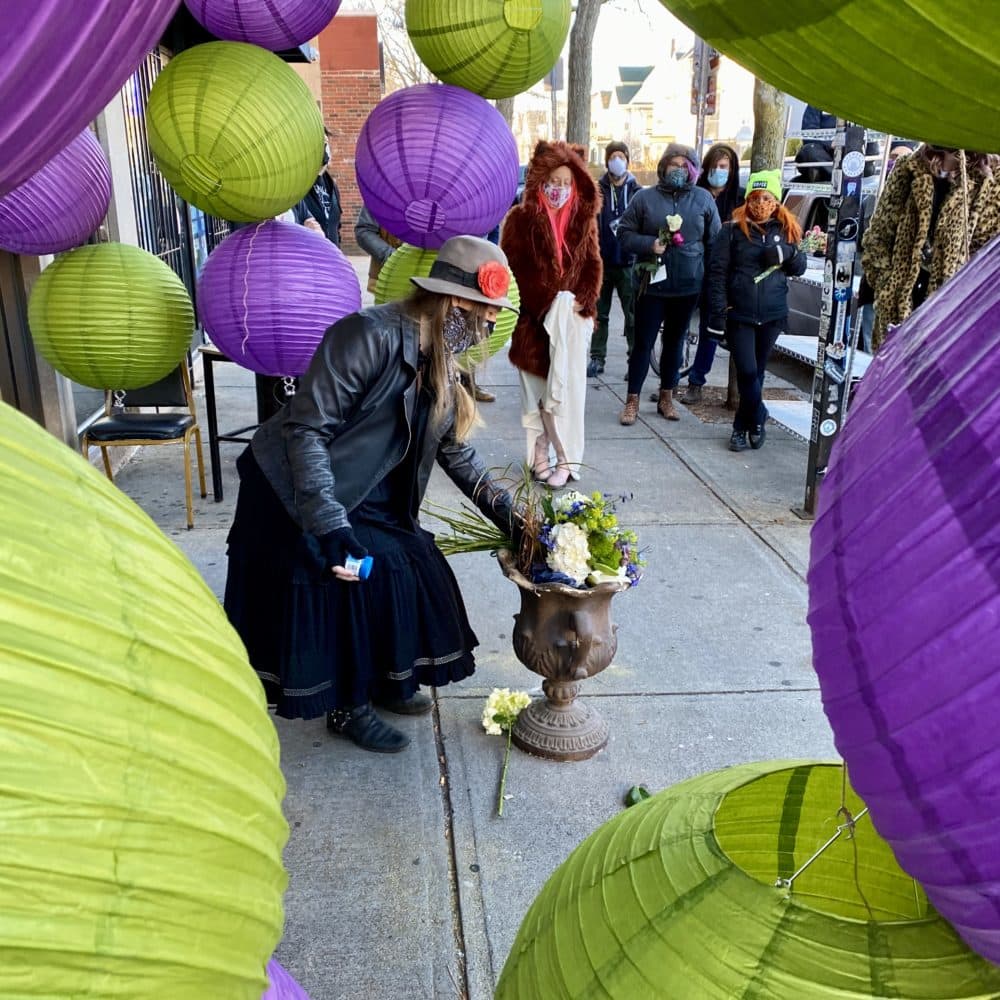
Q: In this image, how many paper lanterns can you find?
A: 14